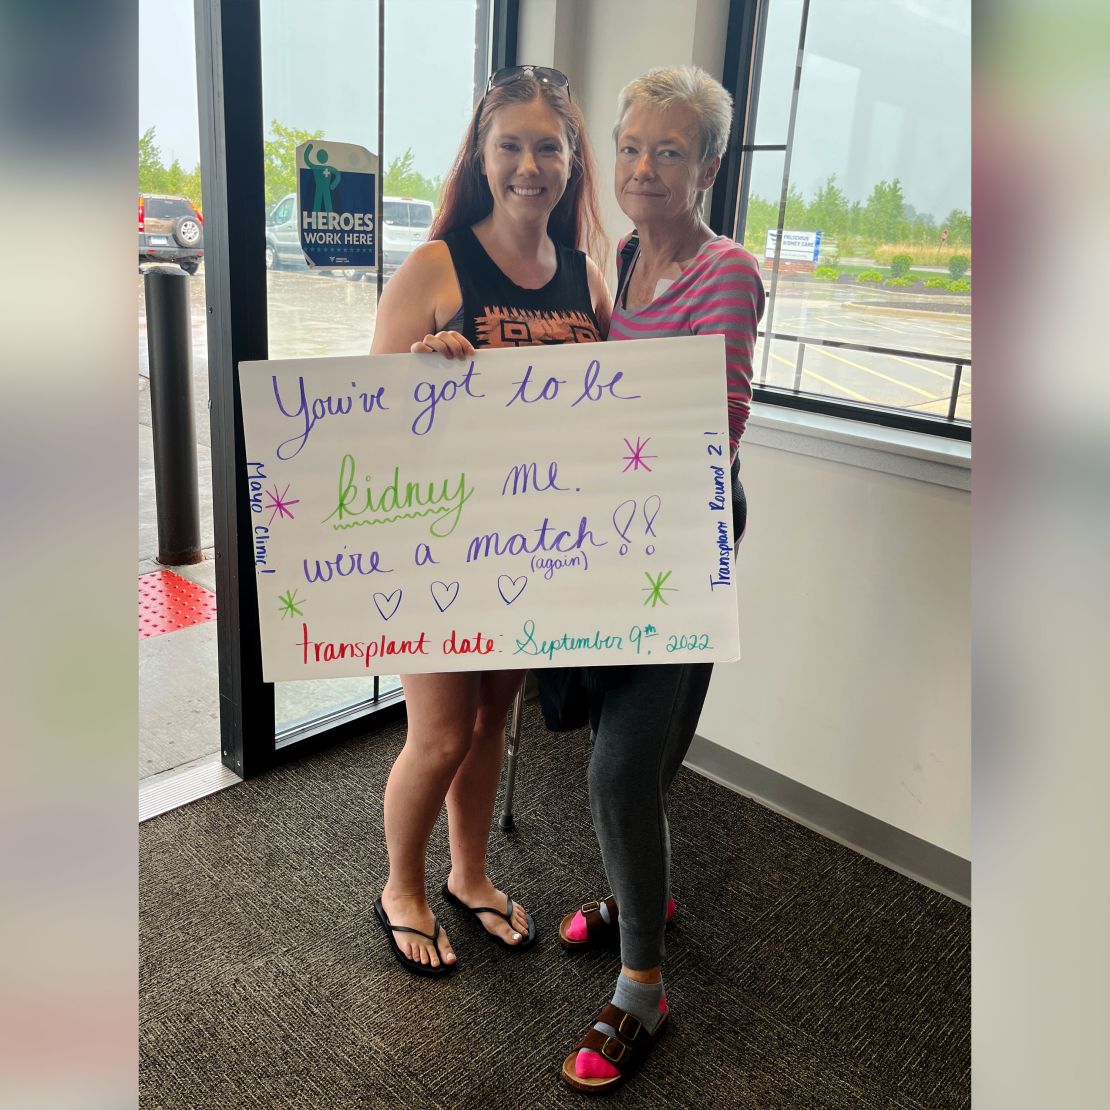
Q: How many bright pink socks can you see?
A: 2